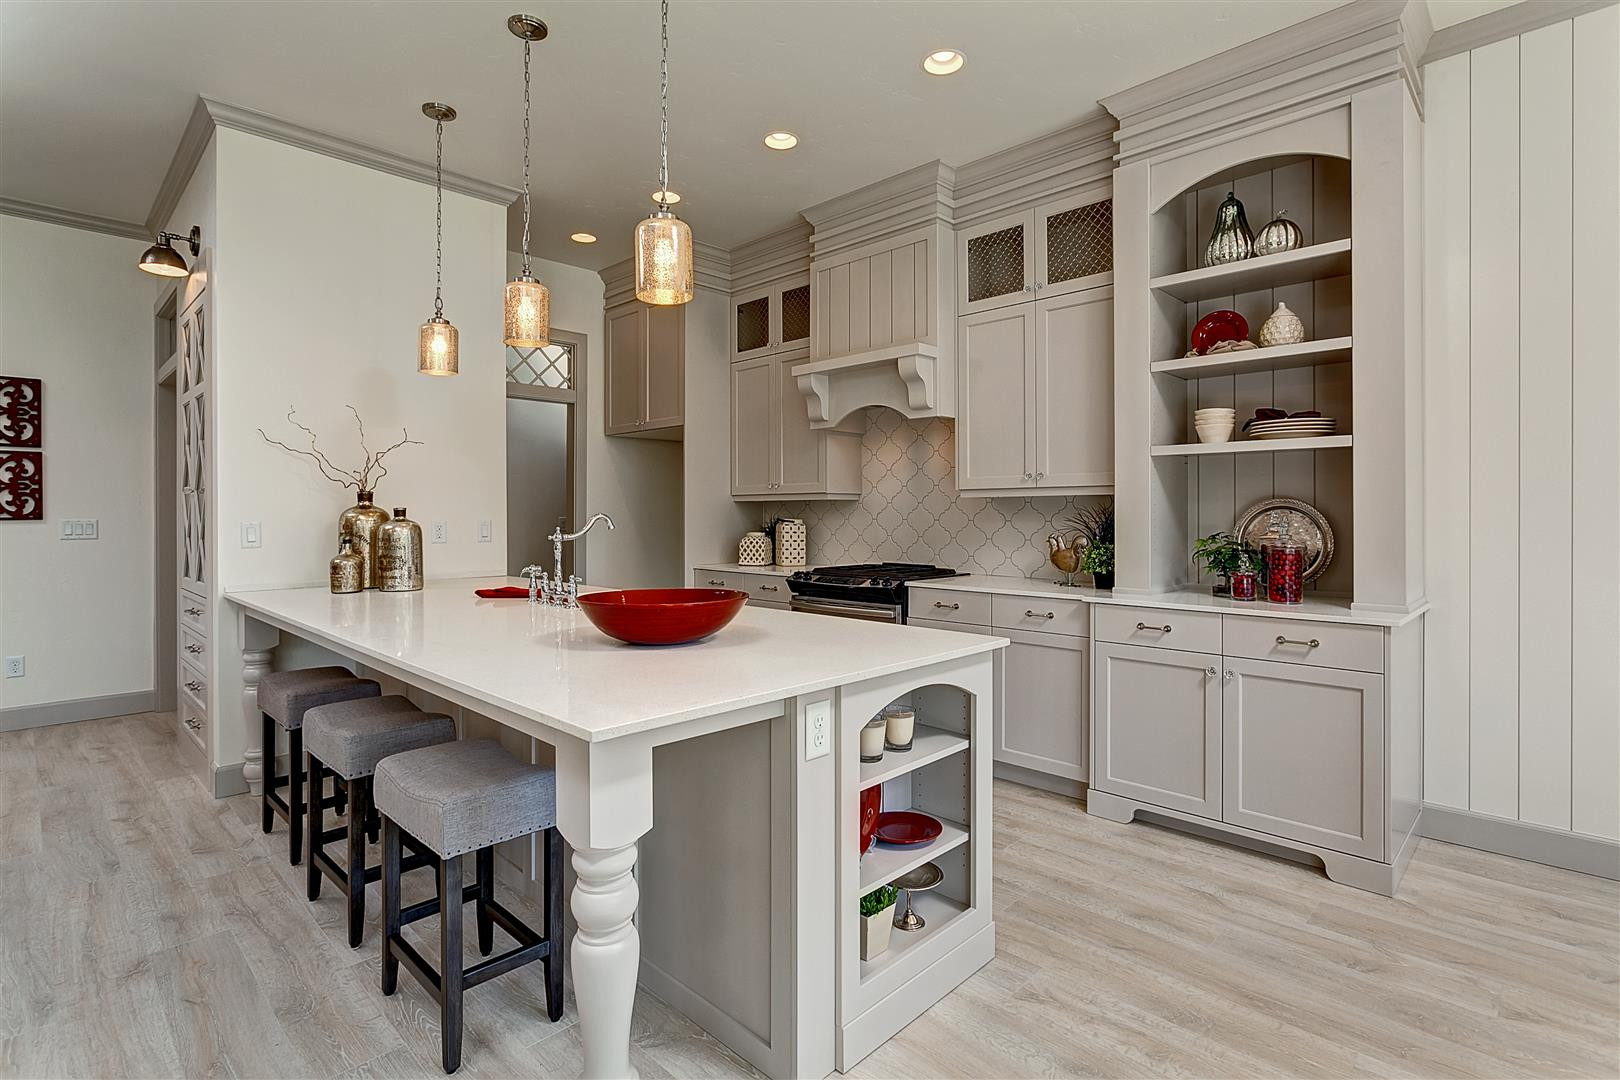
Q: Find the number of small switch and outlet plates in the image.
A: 6